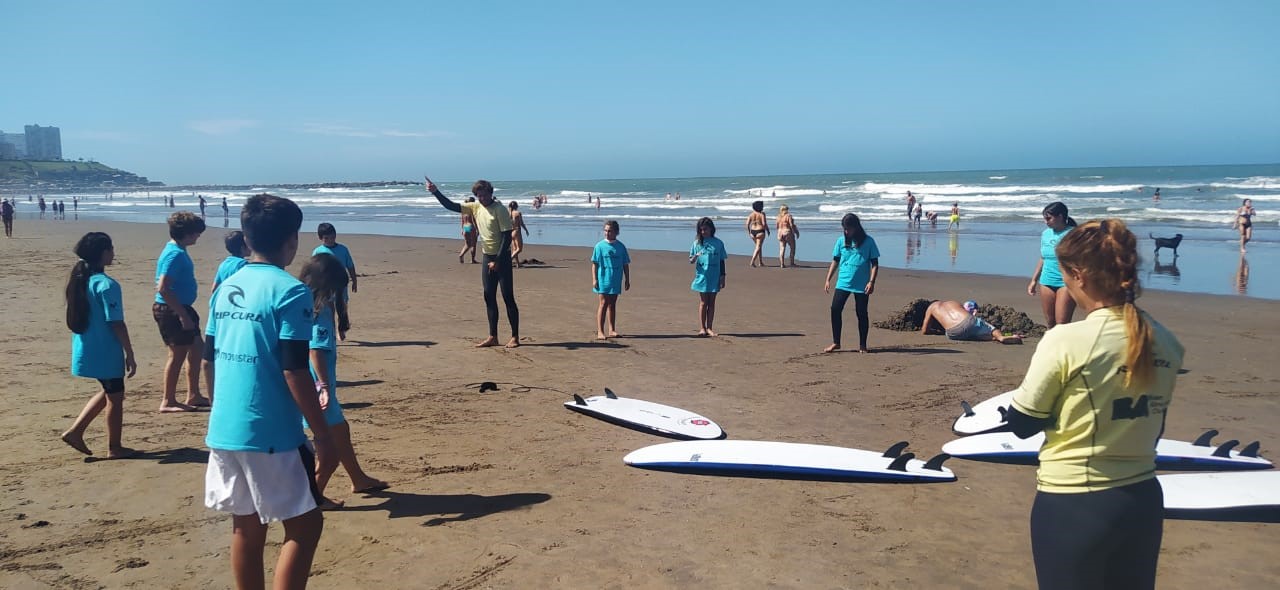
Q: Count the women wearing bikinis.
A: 5